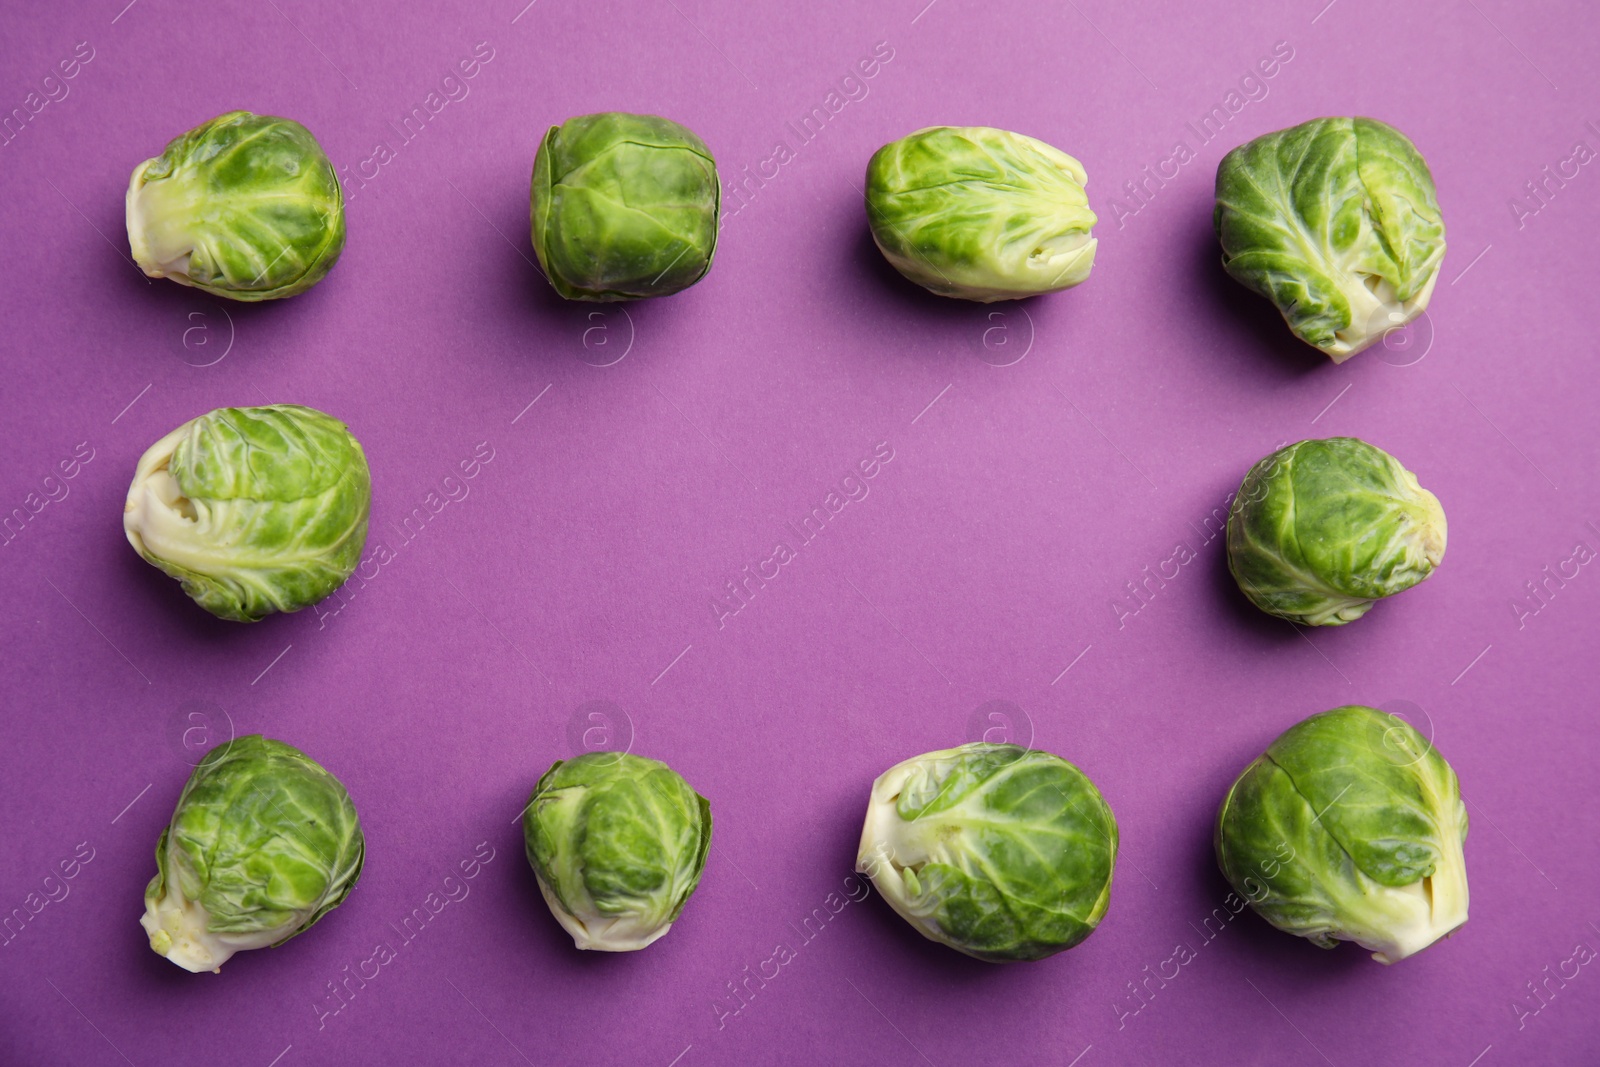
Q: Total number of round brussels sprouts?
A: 10